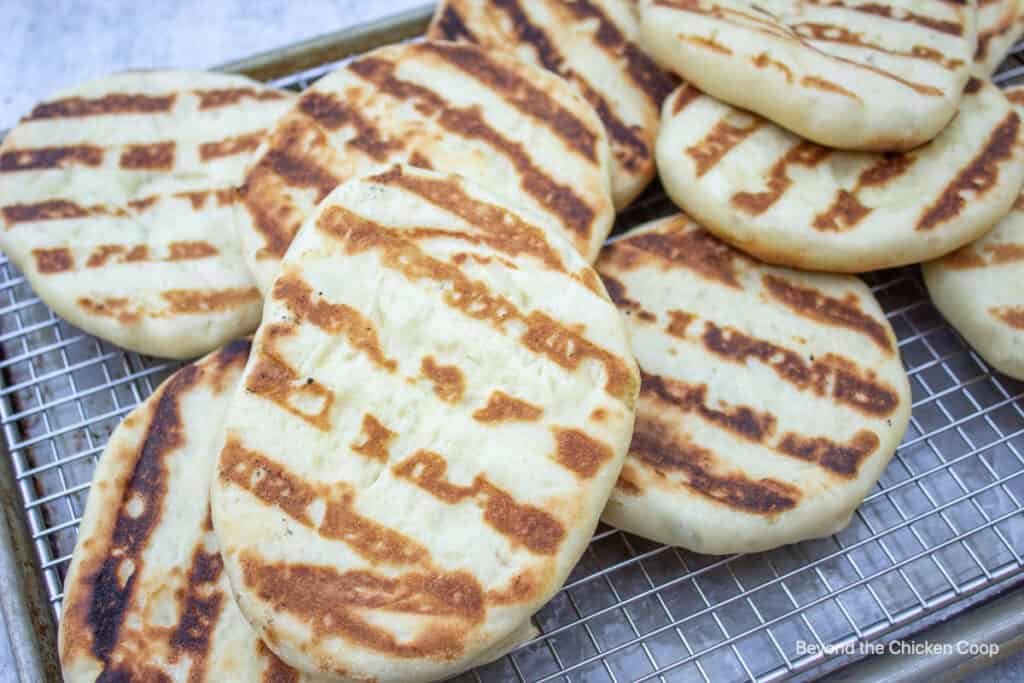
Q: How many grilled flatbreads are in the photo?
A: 10